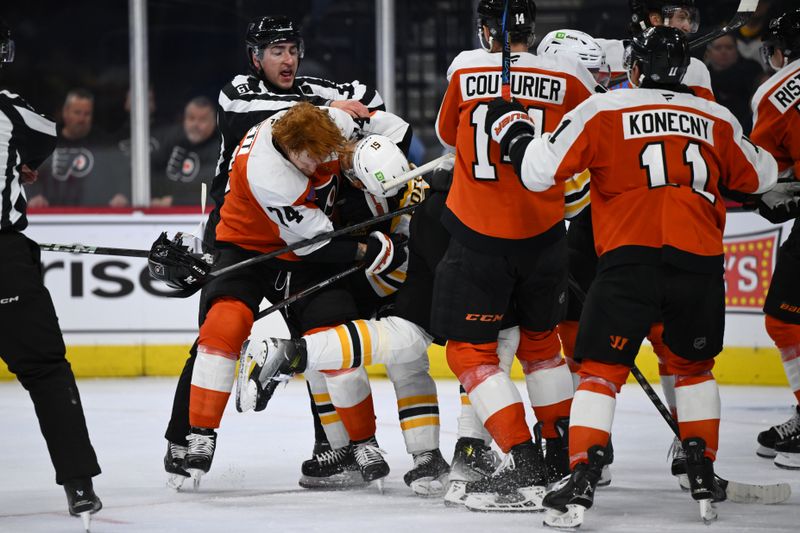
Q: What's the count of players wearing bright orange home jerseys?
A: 5